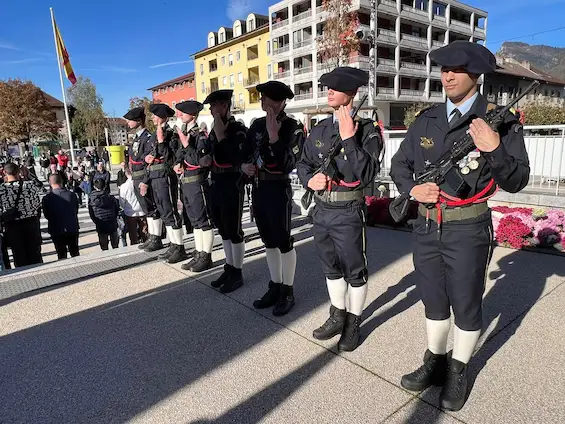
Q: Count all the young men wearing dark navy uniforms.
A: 7